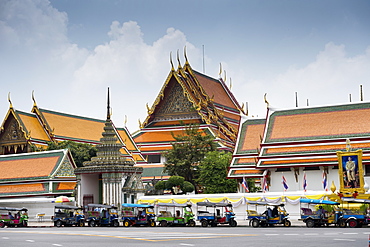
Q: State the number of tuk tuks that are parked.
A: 9